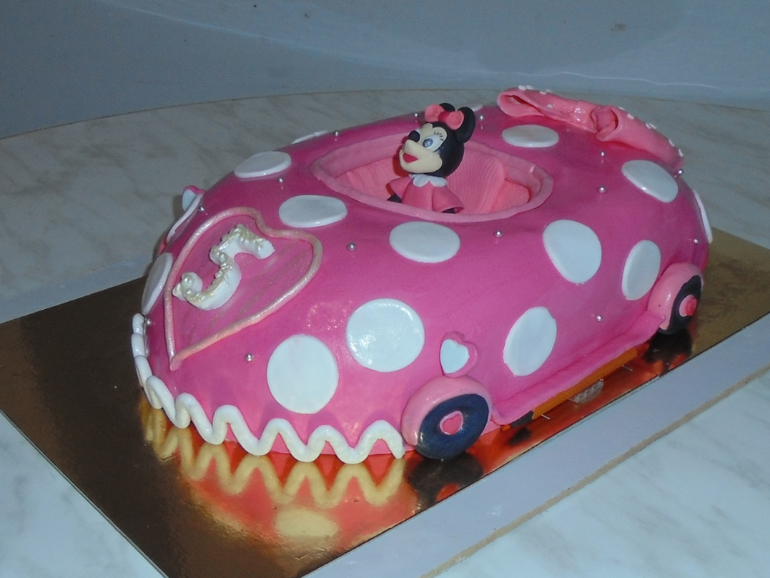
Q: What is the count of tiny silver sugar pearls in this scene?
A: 14